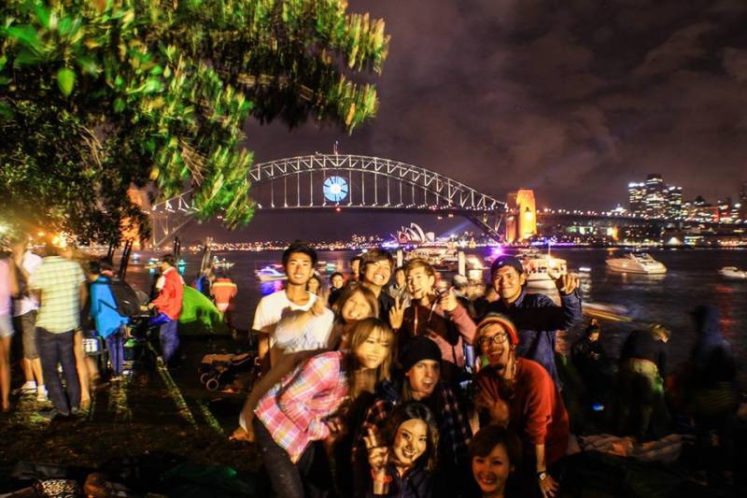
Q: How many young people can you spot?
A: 10